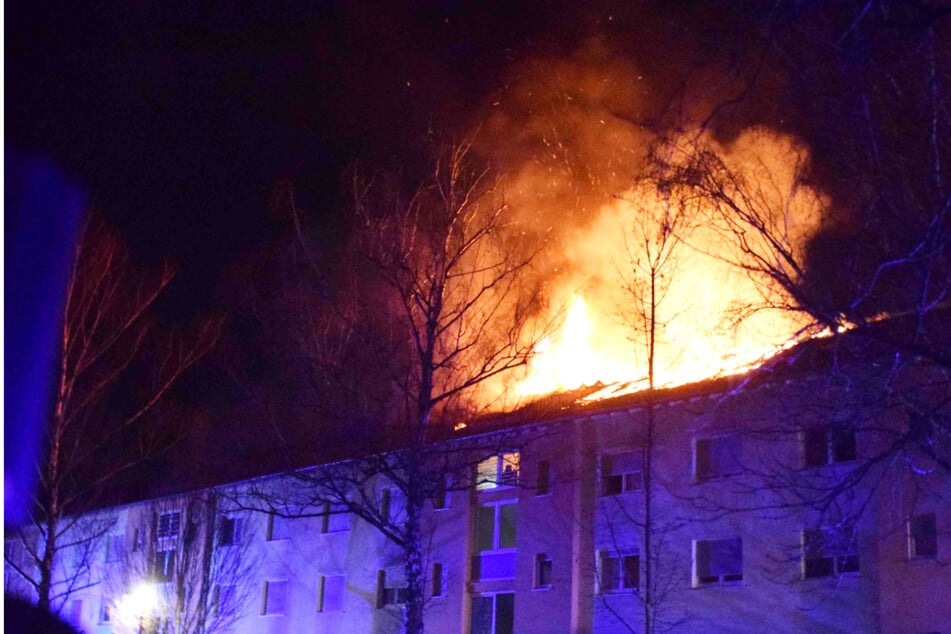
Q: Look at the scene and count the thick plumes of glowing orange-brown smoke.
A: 1